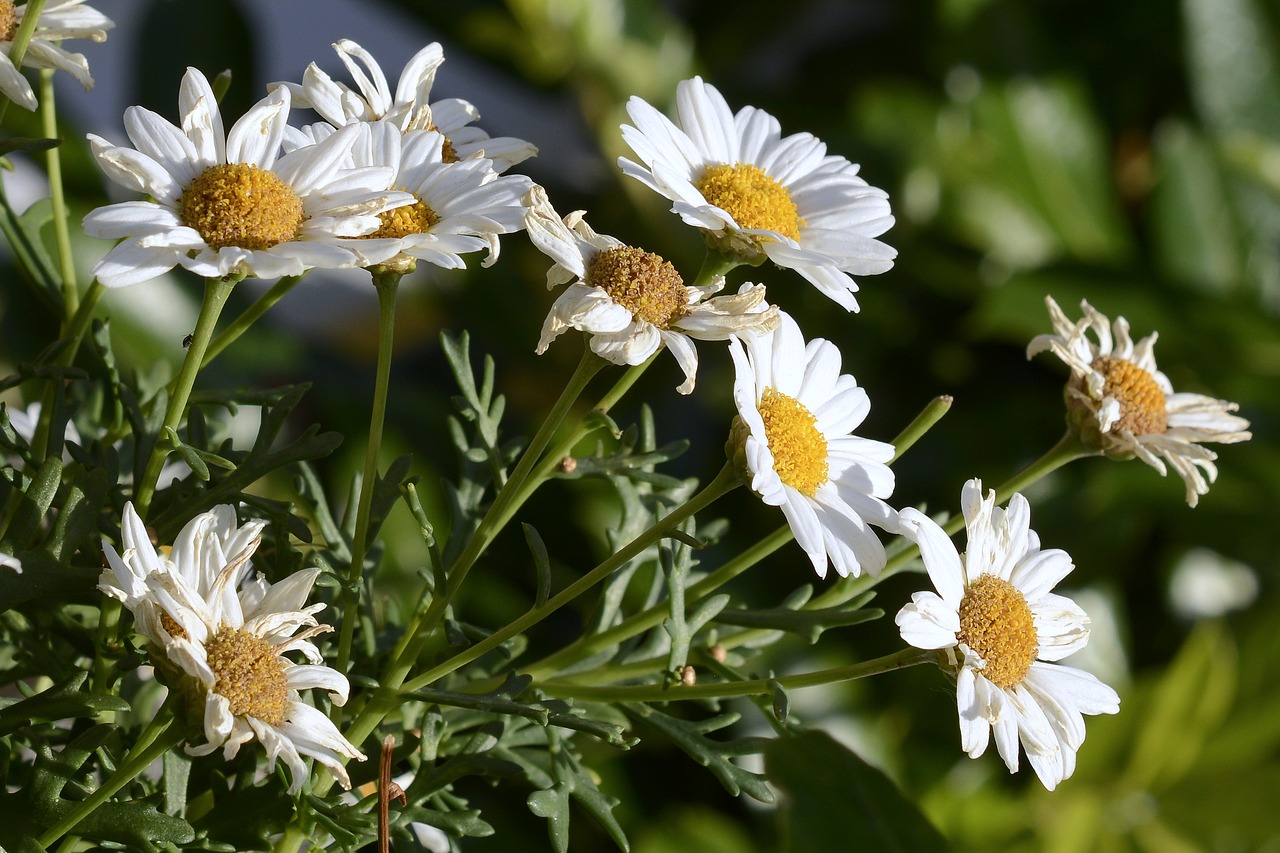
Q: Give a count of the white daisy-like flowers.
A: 11